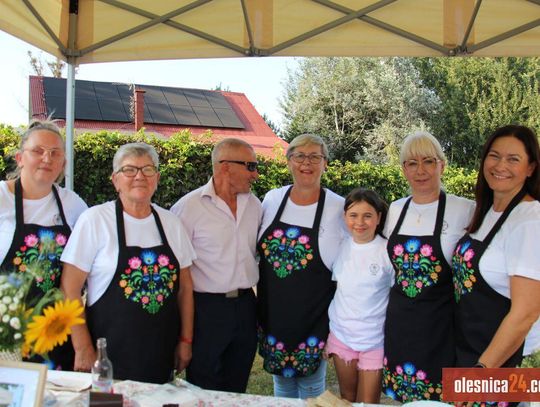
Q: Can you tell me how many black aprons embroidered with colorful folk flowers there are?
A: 5